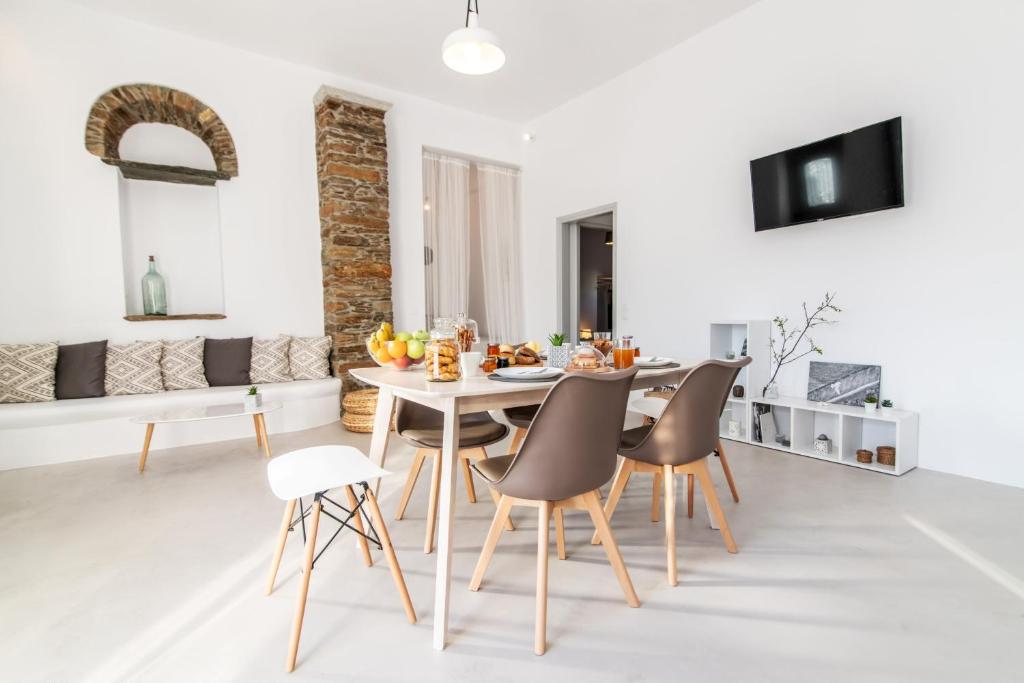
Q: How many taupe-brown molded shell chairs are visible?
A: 4